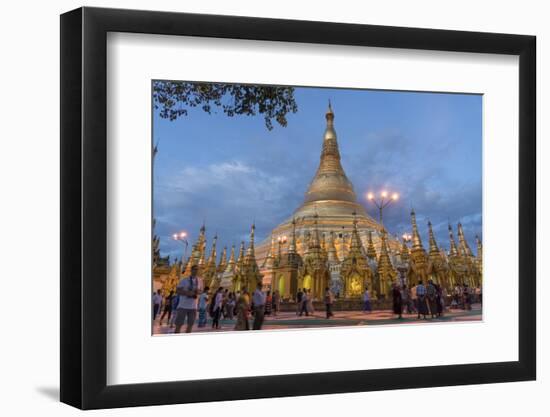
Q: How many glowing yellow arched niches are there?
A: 3